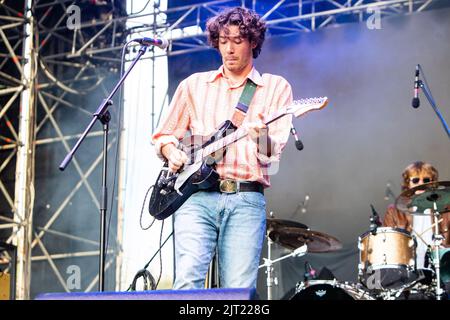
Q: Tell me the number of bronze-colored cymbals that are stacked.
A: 2